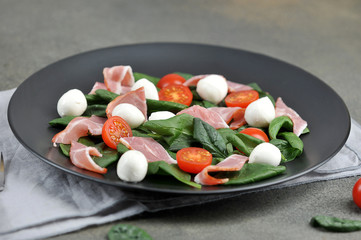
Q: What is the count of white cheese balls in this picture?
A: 8